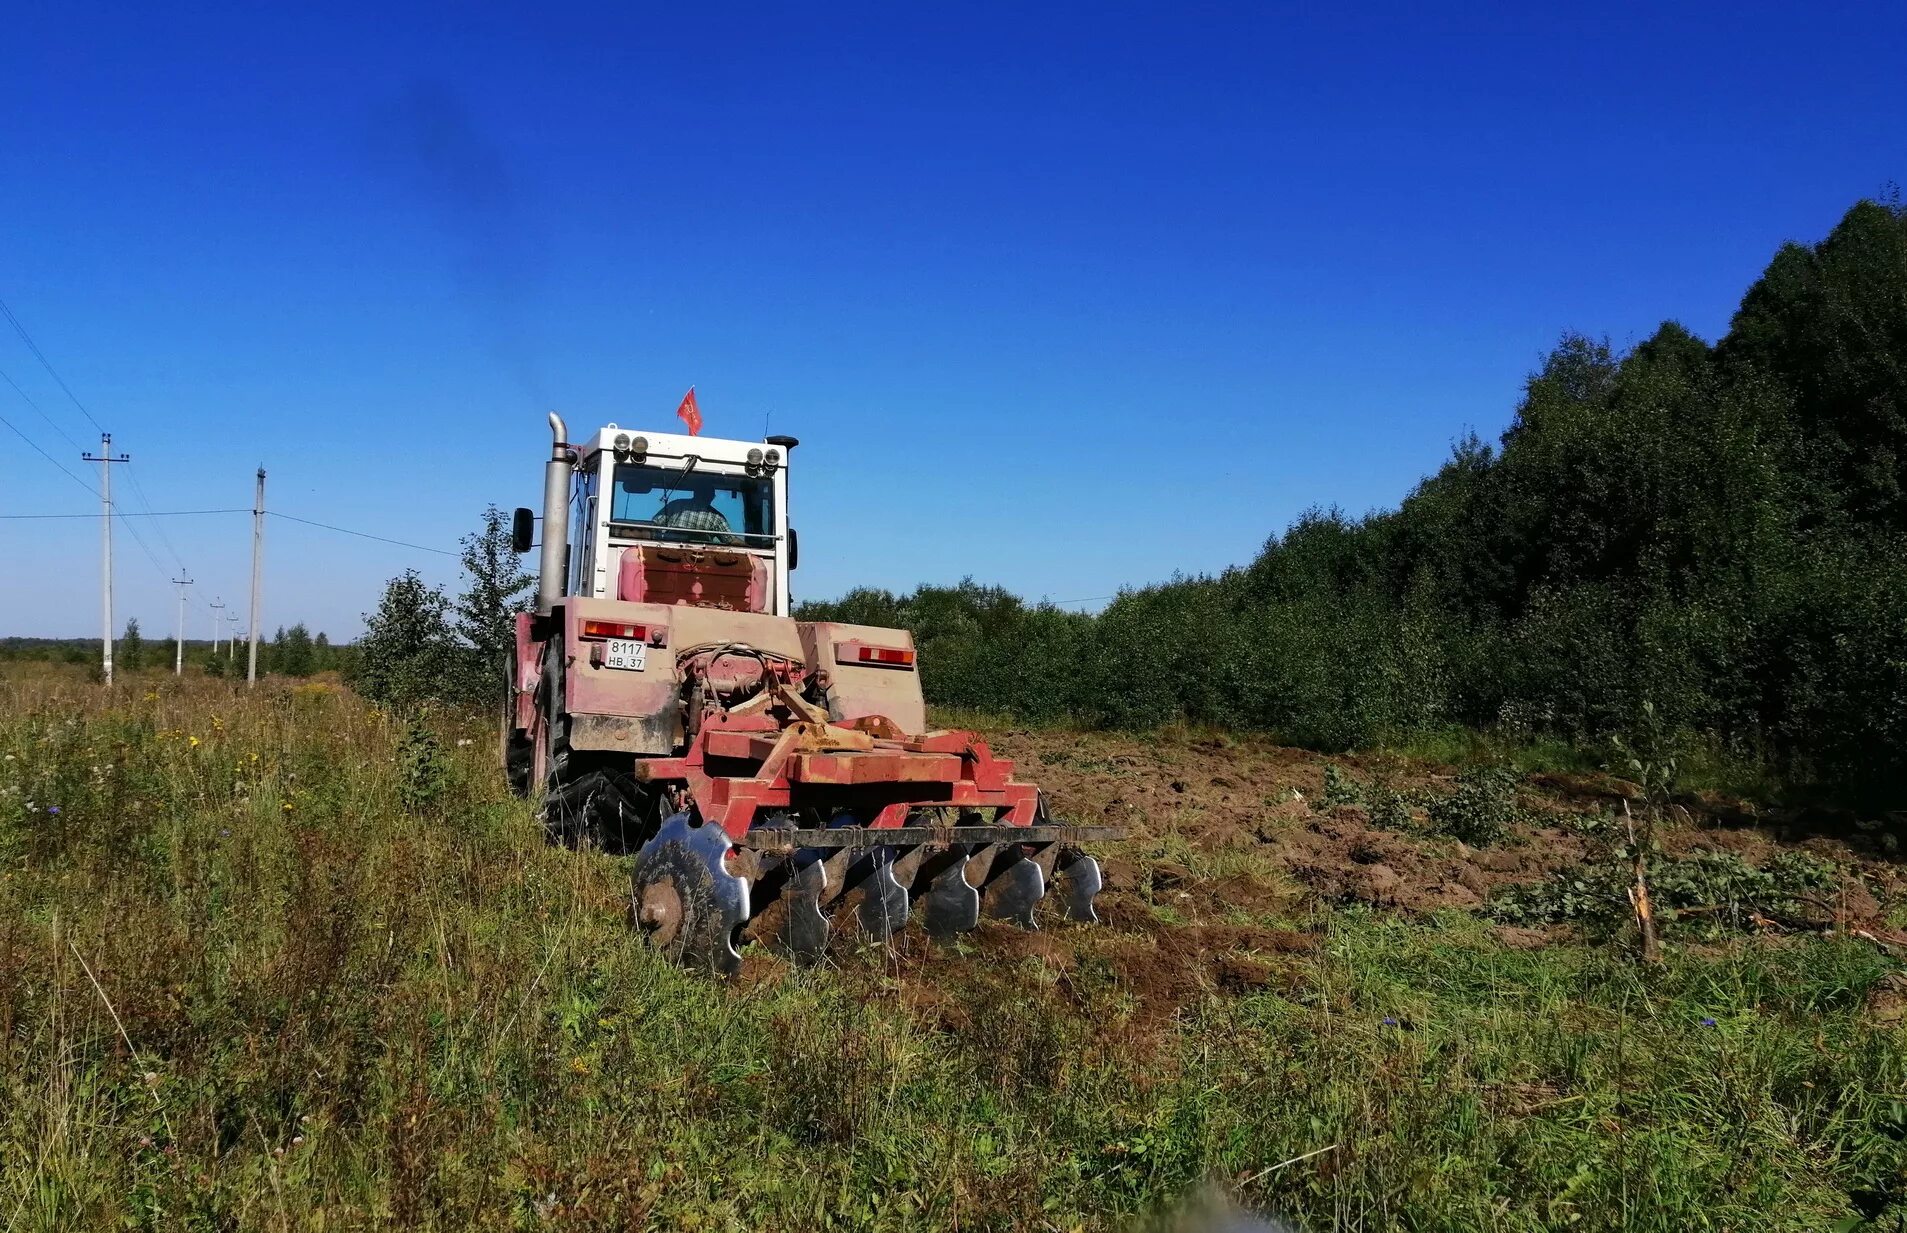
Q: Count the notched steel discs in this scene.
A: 6